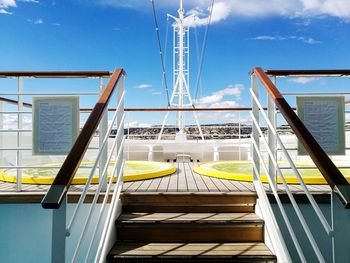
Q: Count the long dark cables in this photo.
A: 2